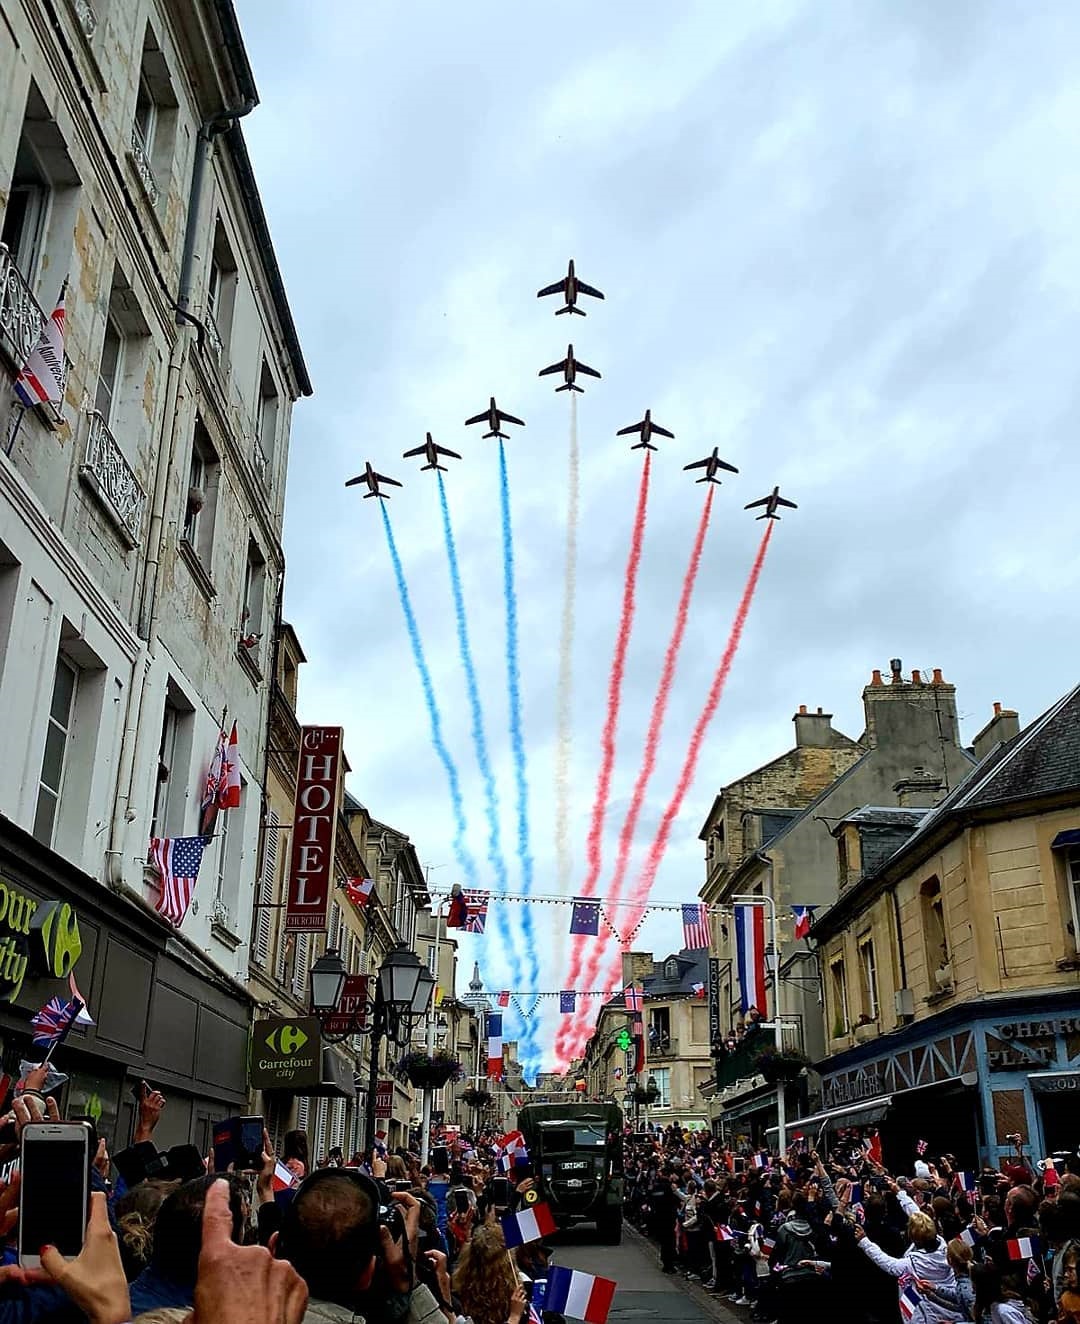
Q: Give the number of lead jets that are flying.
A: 1